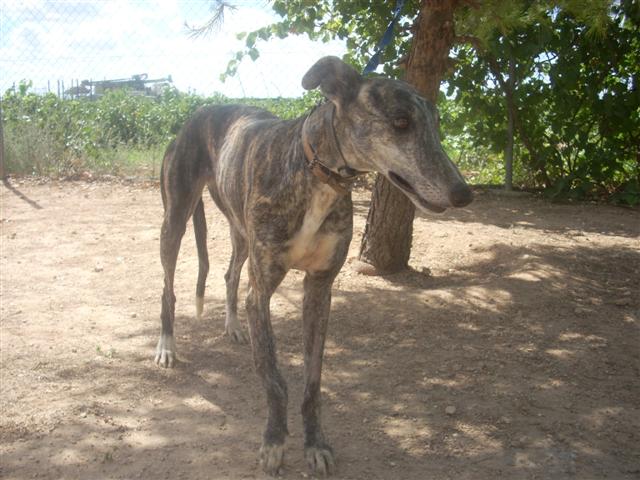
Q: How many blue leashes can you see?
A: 1